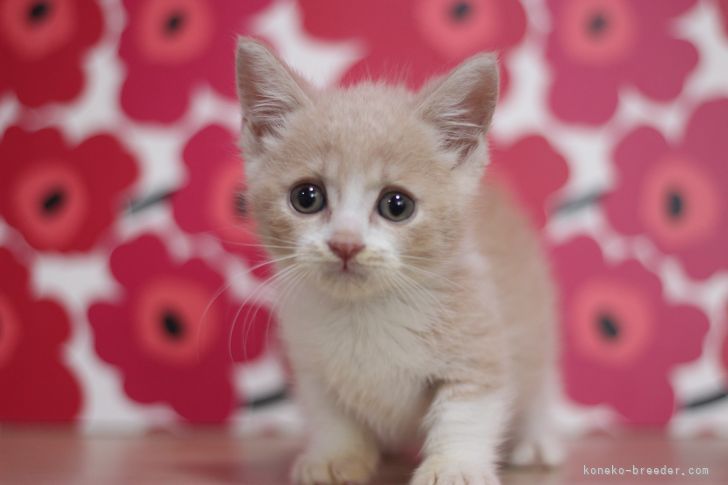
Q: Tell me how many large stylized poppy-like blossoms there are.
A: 11